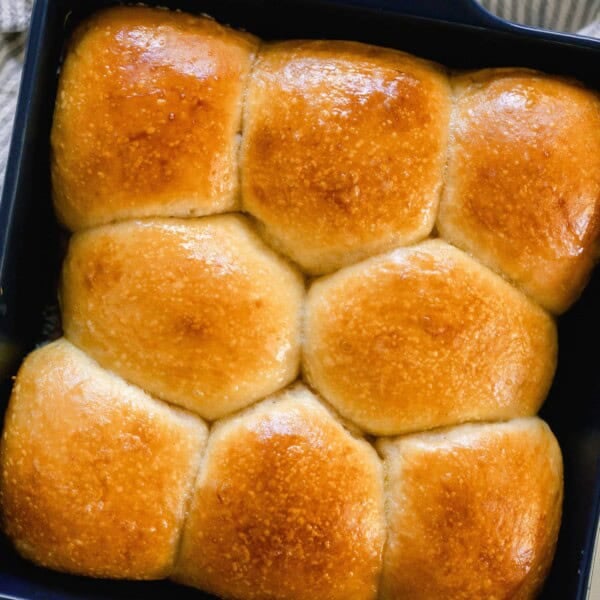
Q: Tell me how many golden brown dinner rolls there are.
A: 8